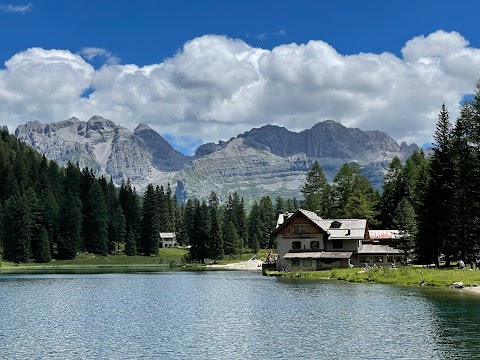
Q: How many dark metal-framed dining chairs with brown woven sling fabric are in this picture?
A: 0